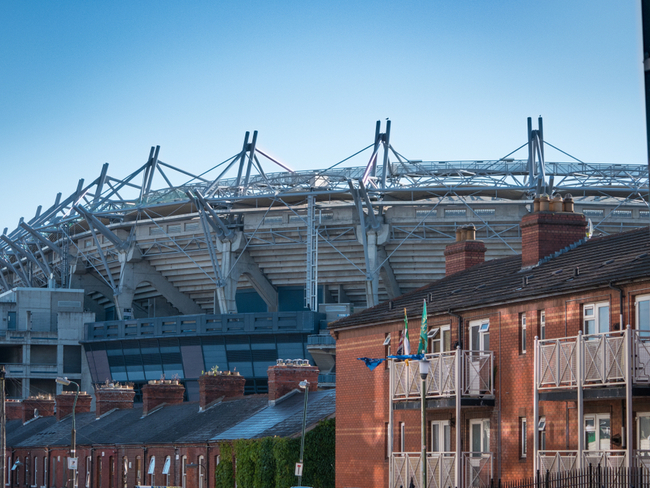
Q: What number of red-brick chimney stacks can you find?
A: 9